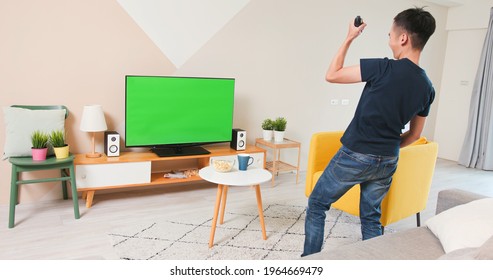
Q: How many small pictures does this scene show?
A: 0